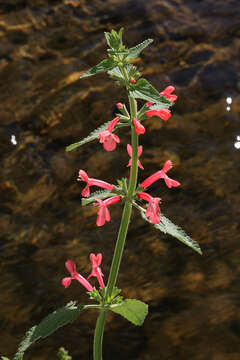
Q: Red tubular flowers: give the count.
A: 11